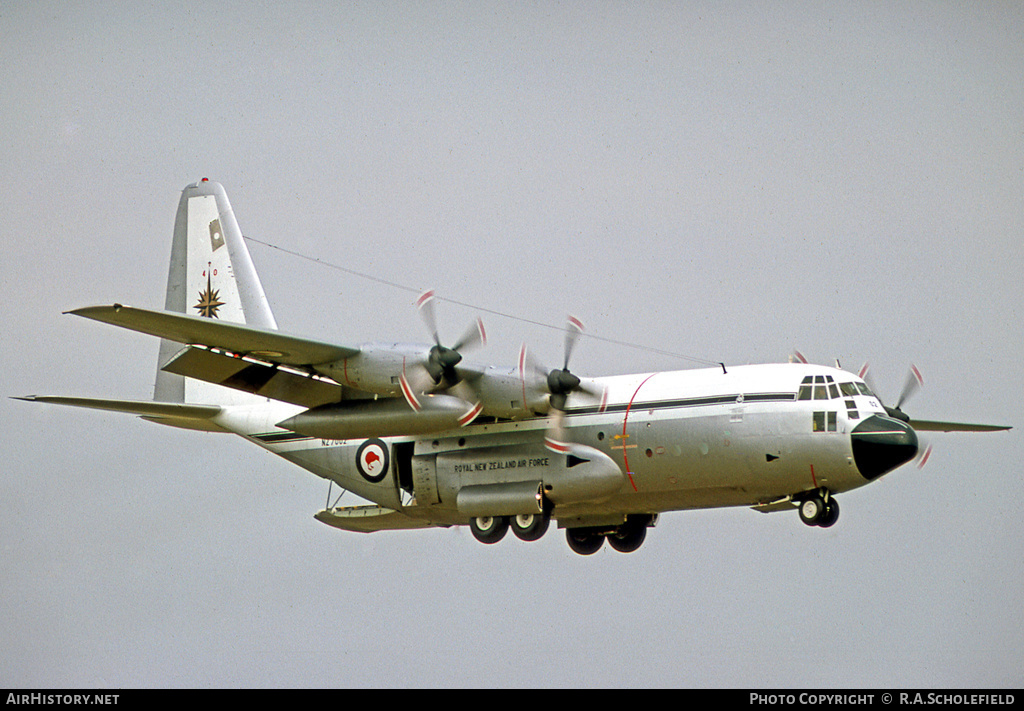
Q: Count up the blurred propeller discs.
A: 4